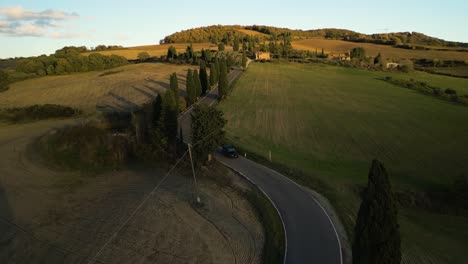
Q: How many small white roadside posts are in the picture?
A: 2